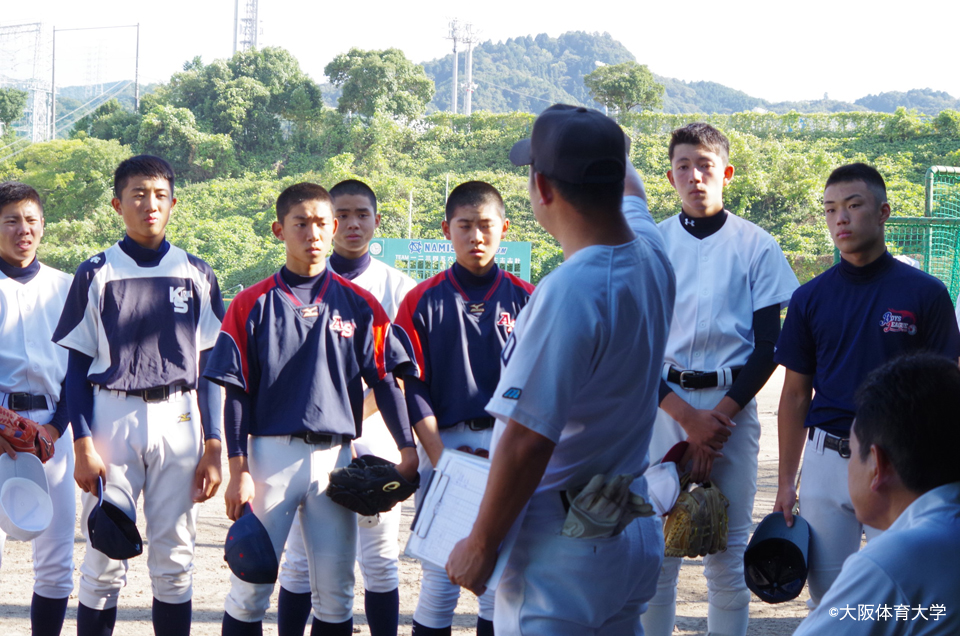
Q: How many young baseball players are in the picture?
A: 7